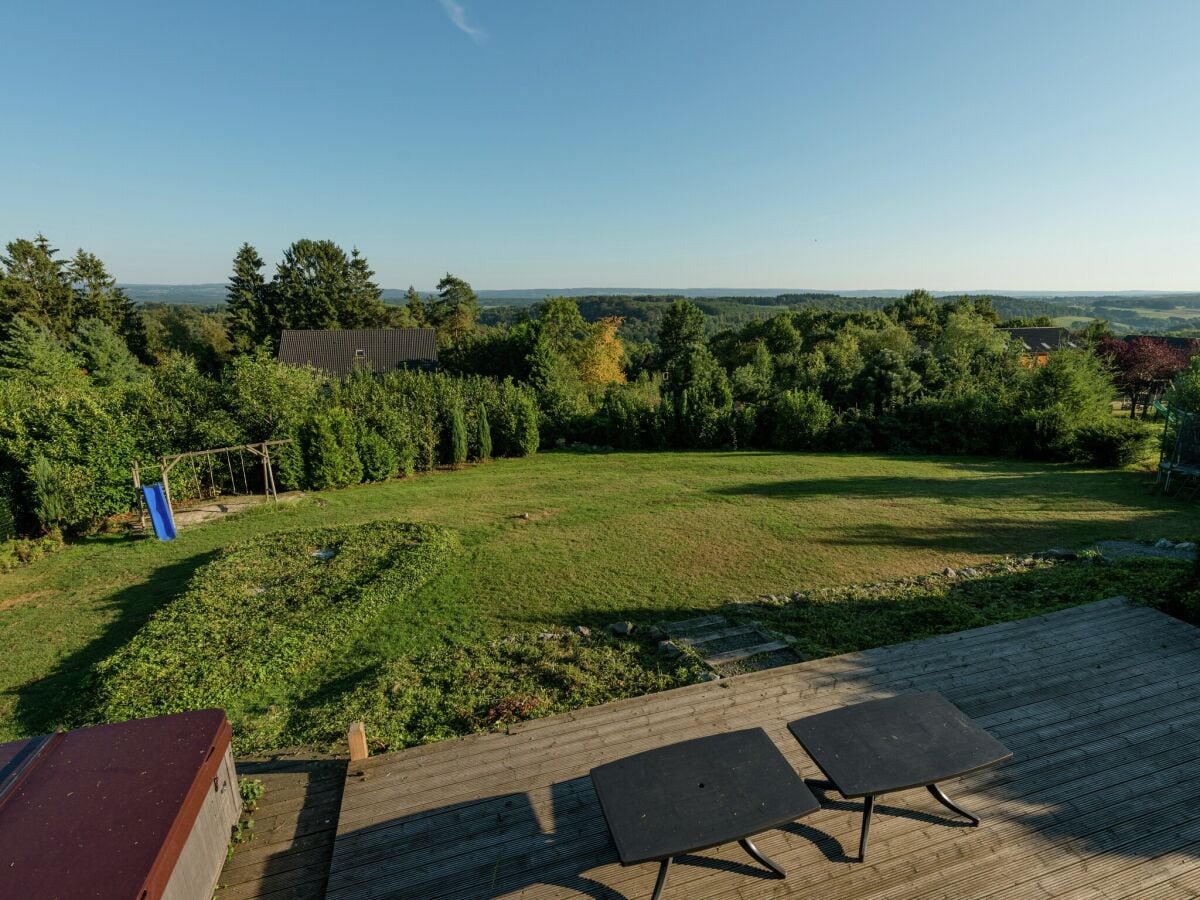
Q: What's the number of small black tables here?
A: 2